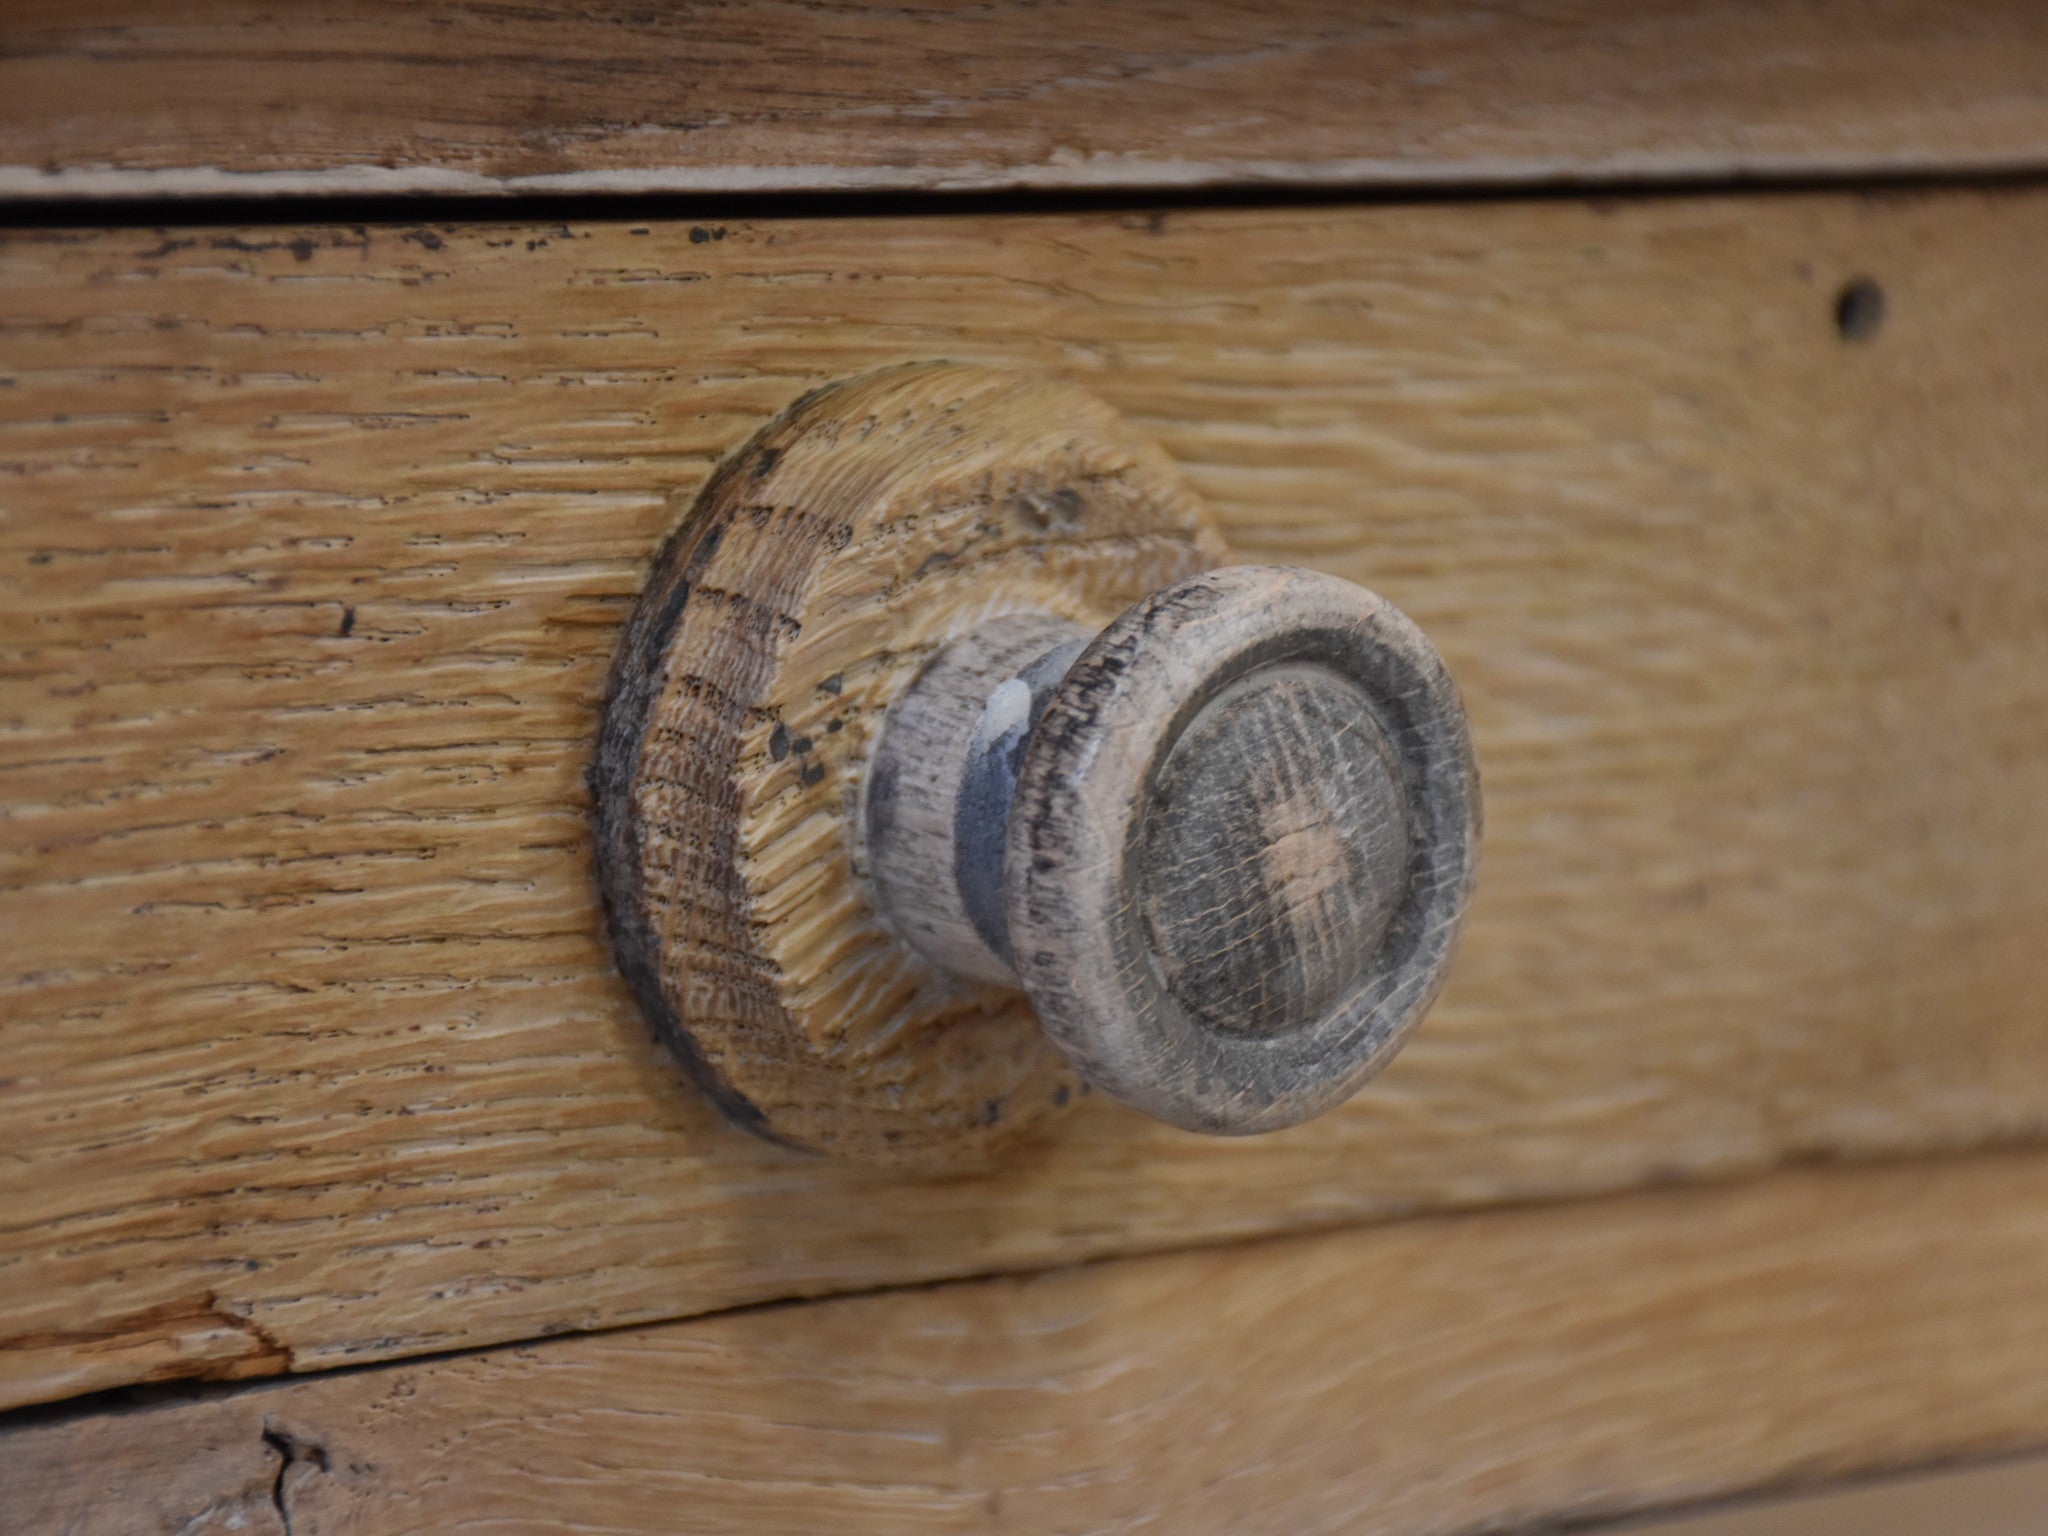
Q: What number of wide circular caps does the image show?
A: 1